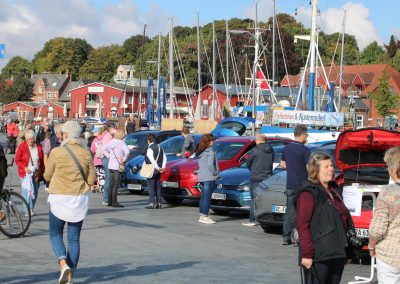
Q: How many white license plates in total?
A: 5